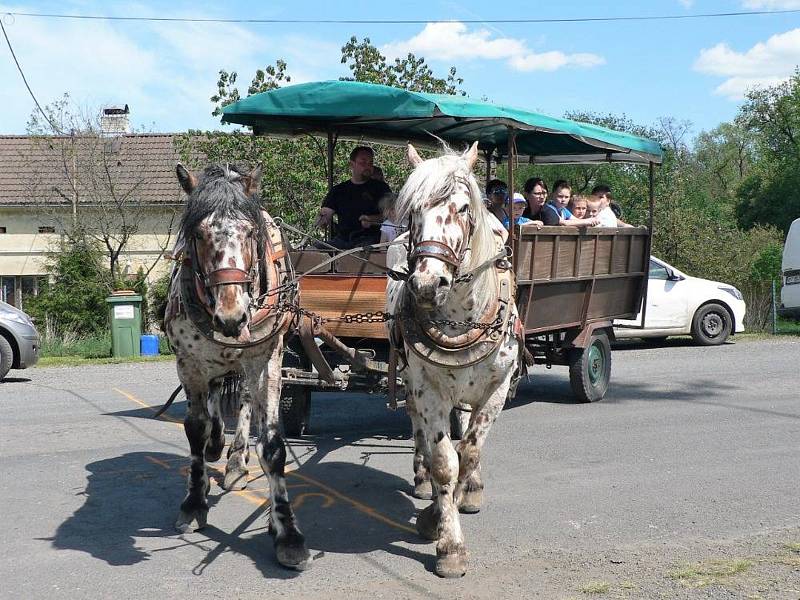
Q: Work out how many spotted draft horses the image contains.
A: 2